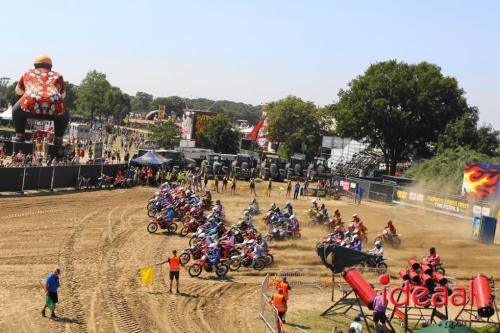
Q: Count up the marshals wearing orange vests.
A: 3